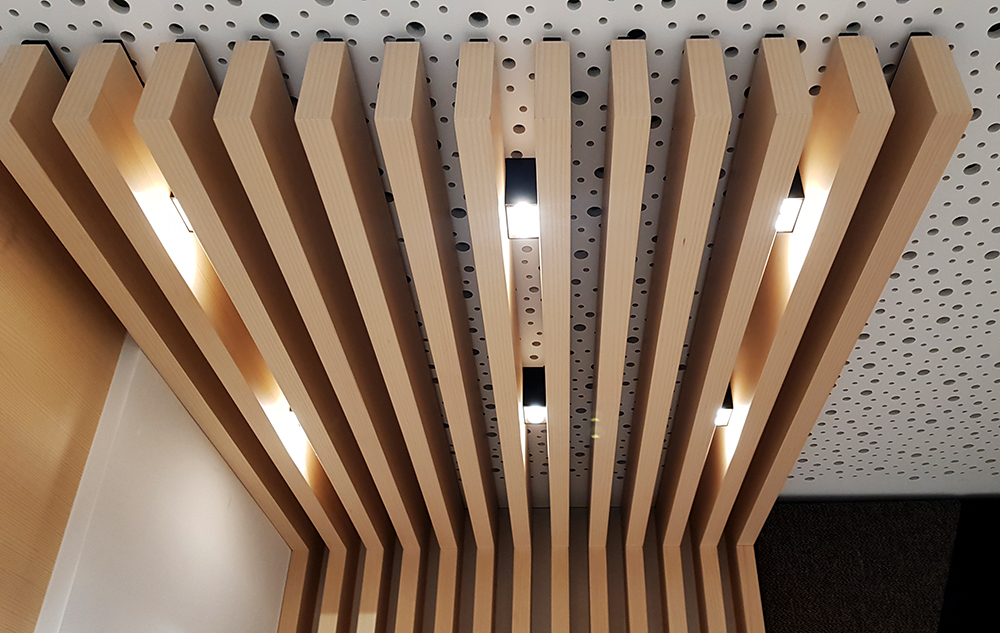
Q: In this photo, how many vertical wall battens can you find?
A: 13